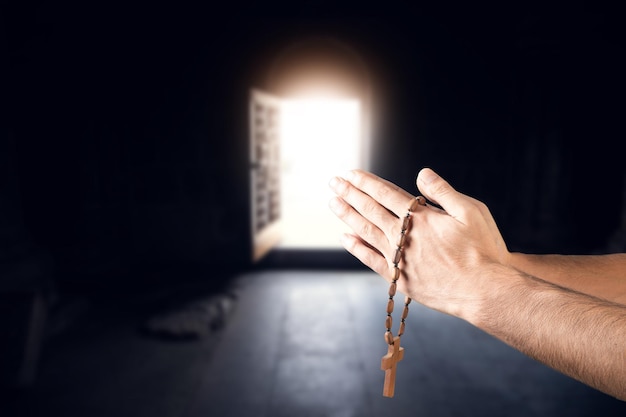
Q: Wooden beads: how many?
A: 13